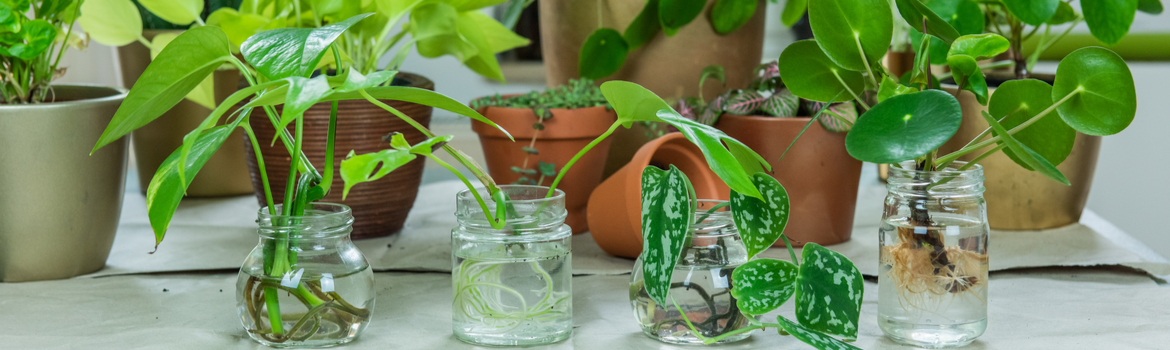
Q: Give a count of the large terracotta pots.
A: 3